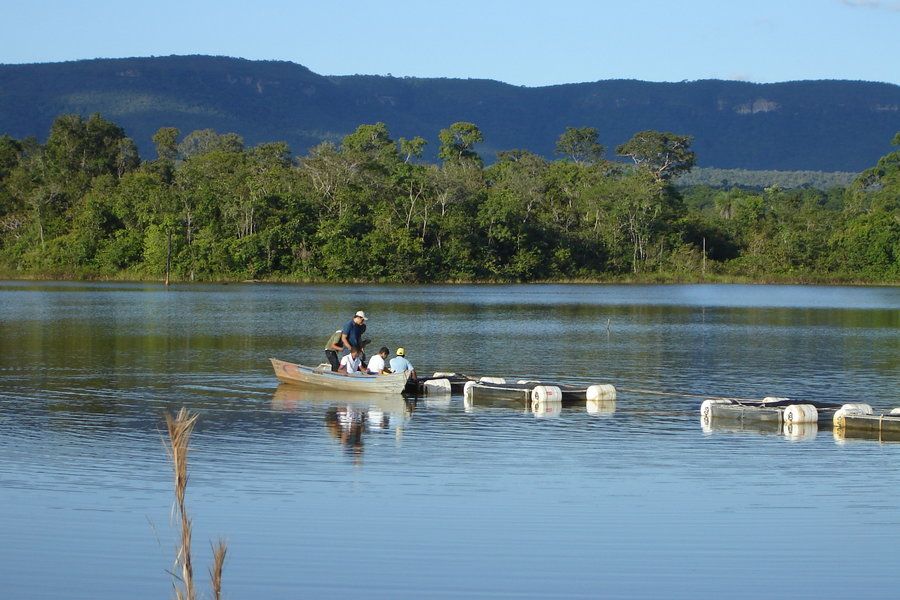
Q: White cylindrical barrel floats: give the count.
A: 13